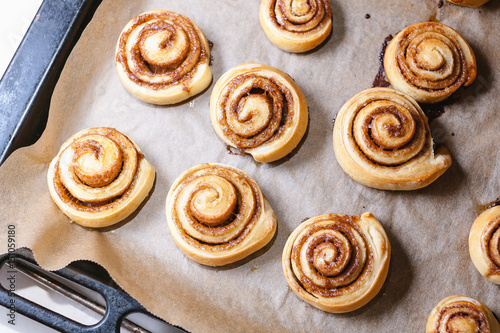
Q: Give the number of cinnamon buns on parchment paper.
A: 11